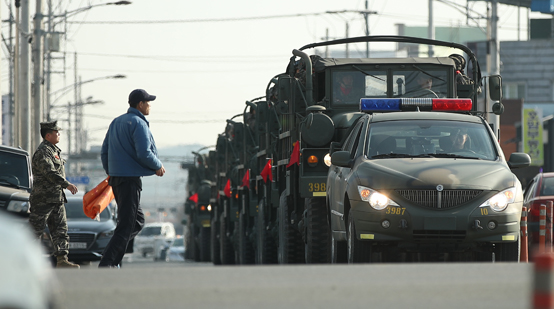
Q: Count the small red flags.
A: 5